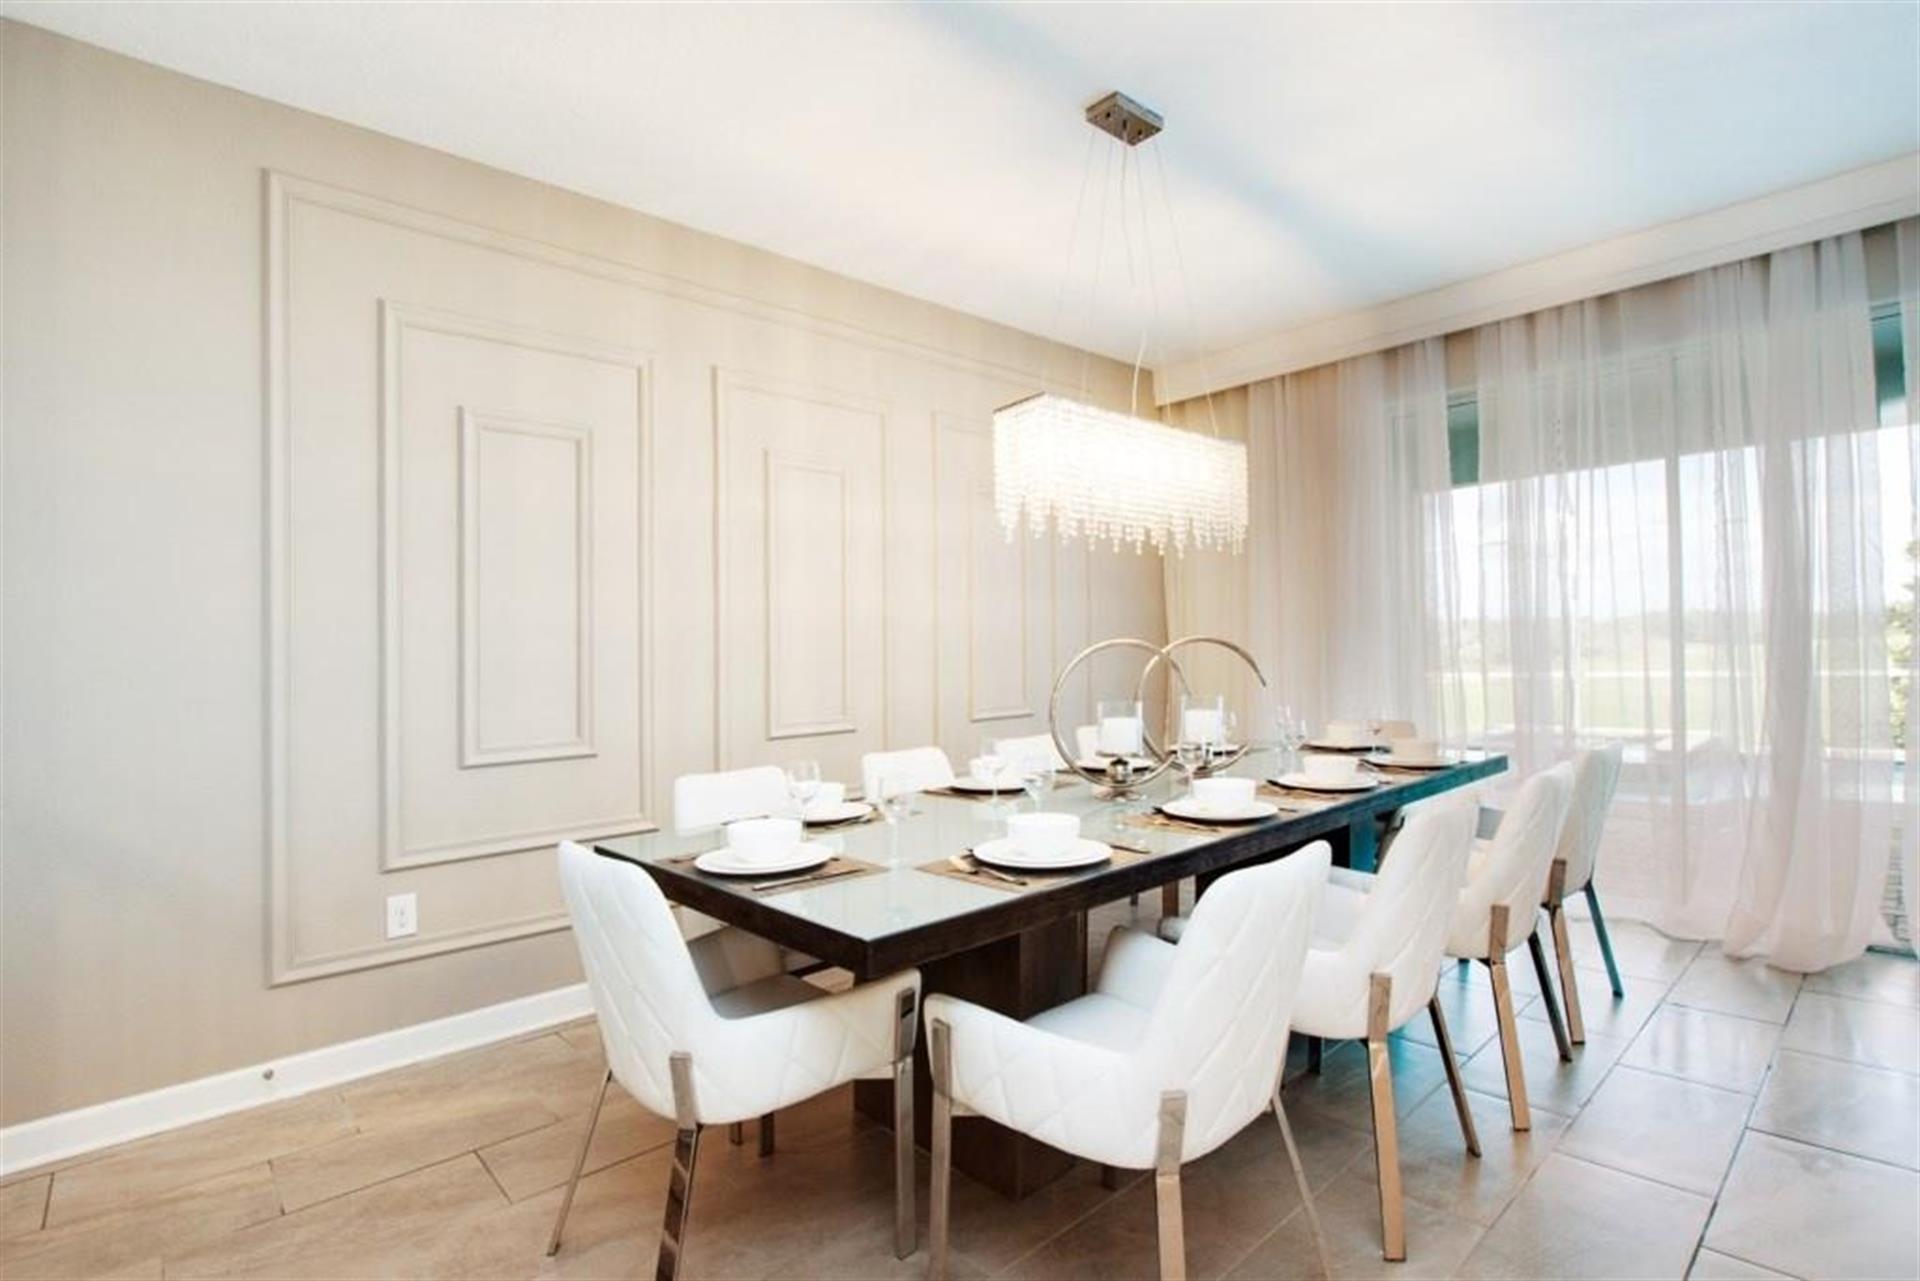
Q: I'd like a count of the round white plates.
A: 10